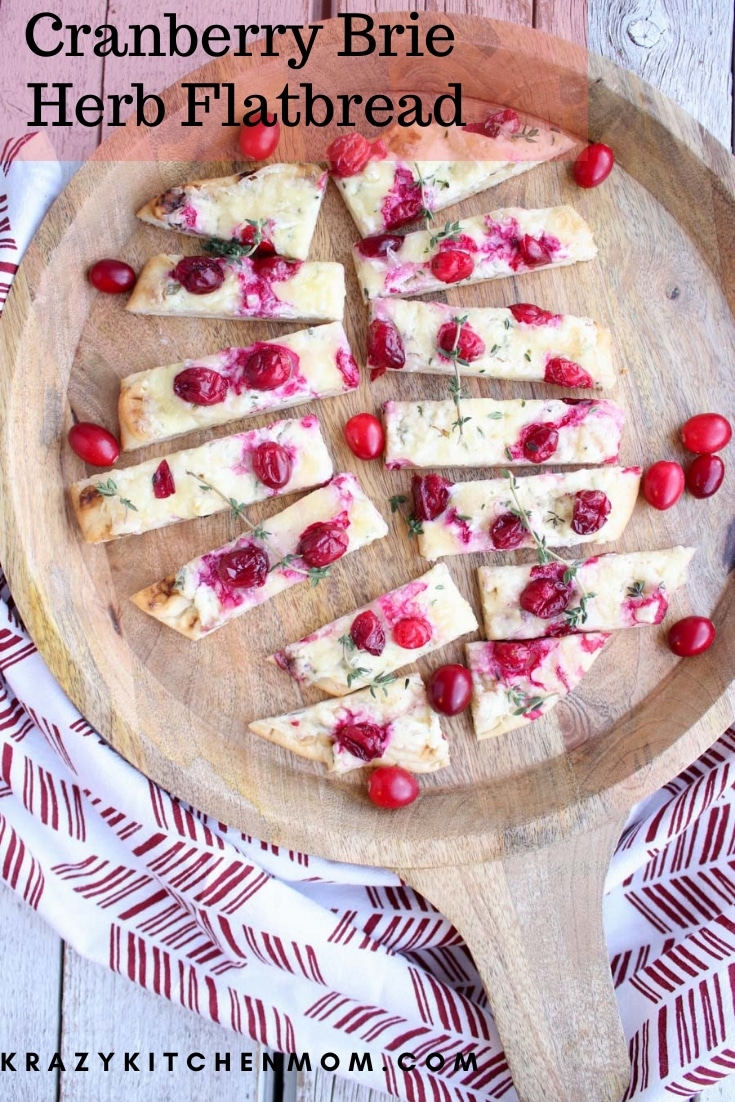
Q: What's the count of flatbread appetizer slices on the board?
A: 14